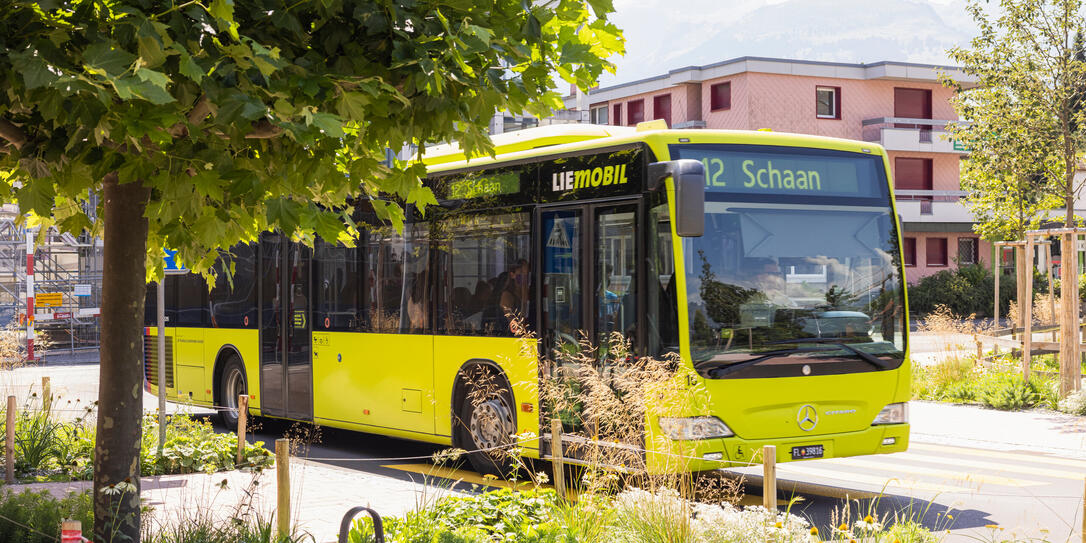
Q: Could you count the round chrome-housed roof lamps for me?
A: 0